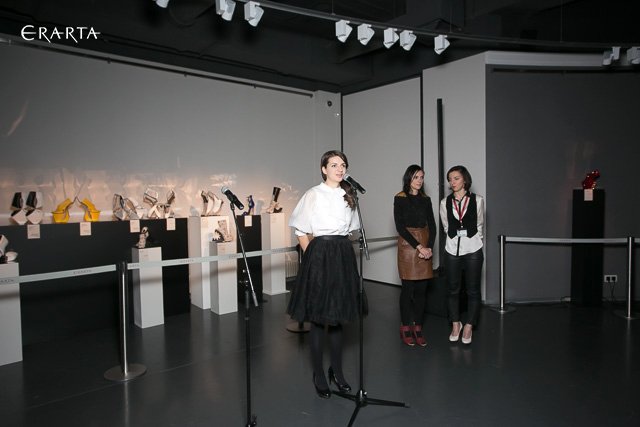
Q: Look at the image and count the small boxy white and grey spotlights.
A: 10